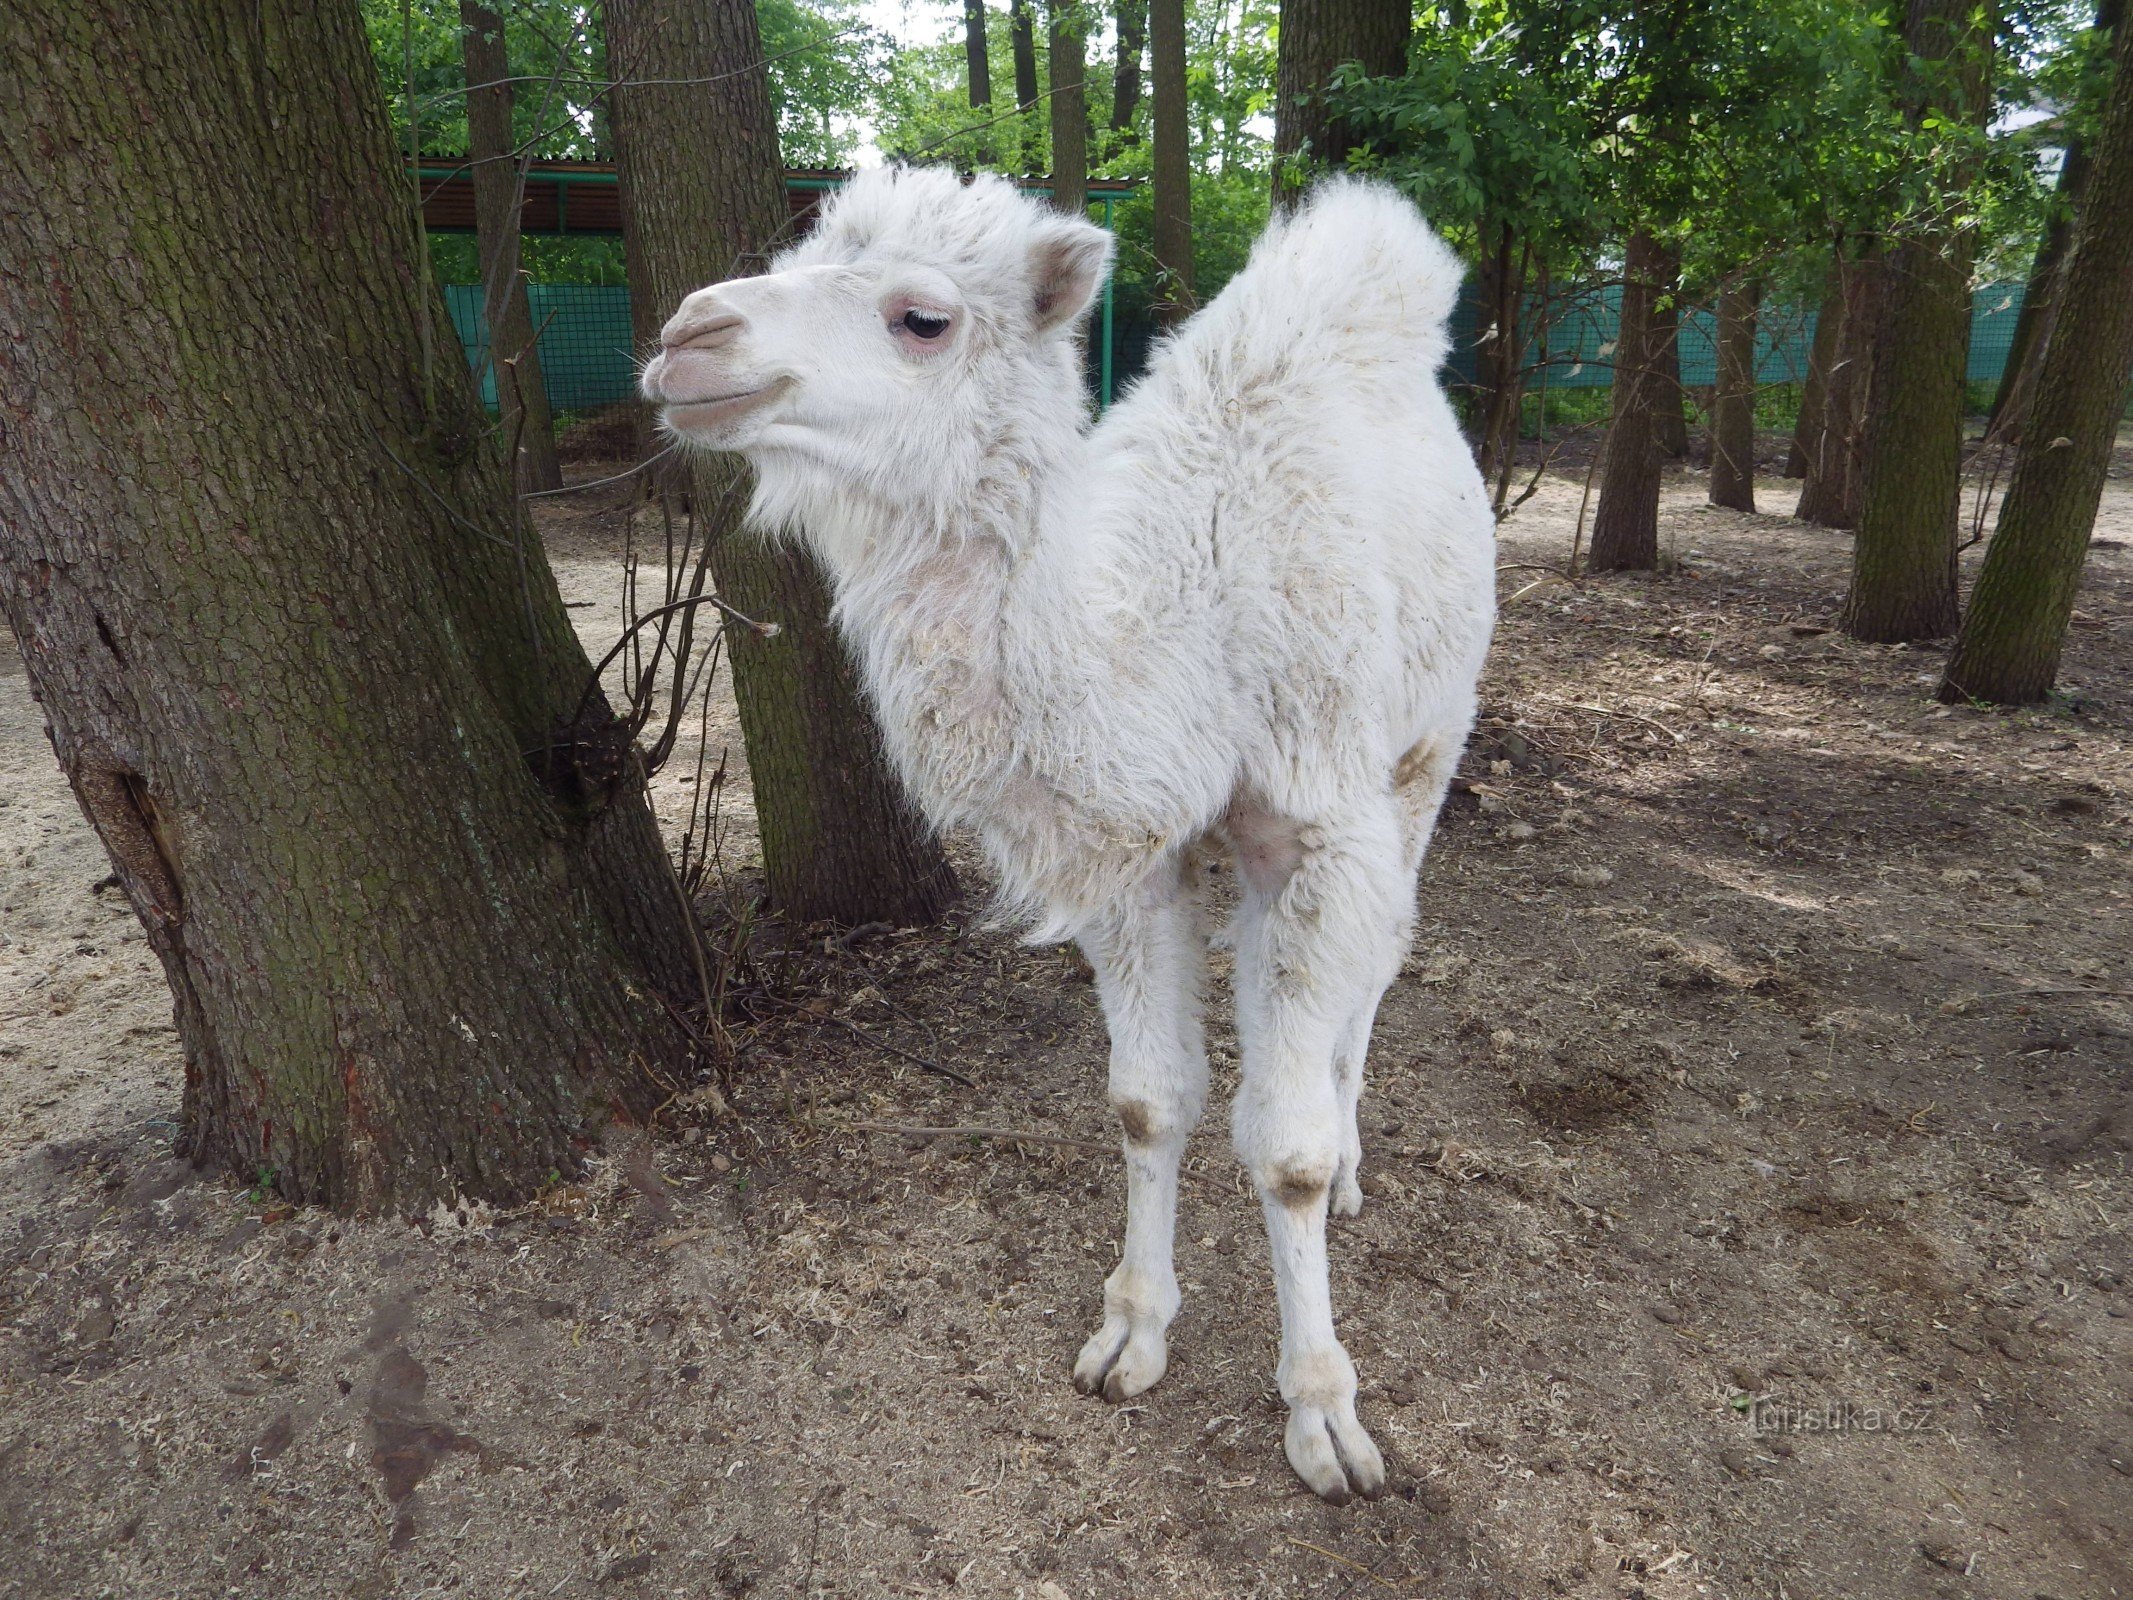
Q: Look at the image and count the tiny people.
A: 0